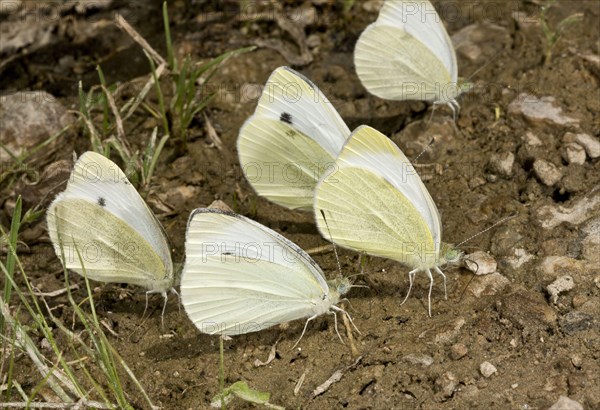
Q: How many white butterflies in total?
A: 5